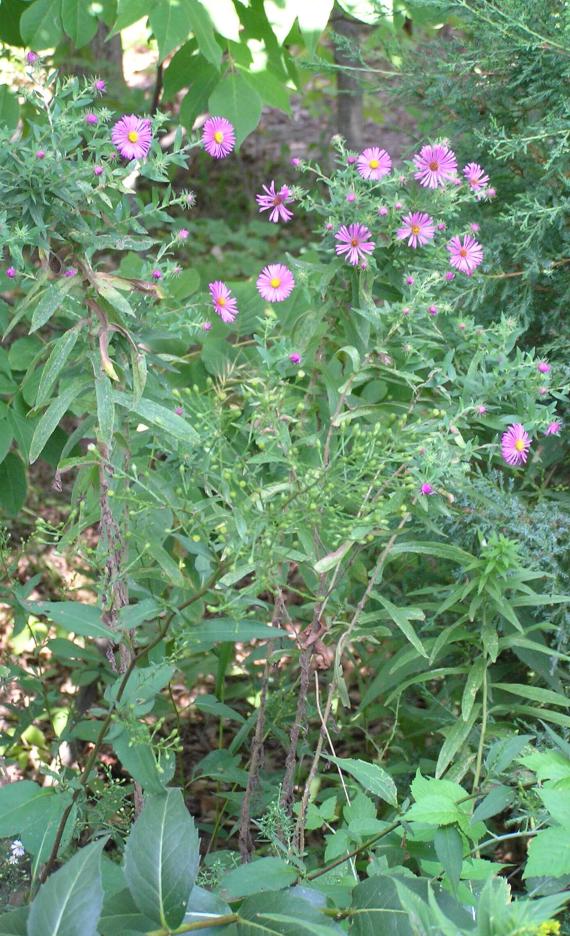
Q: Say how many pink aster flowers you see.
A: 12